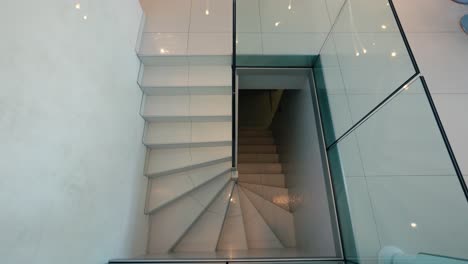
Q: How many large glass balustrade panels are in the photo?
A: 3